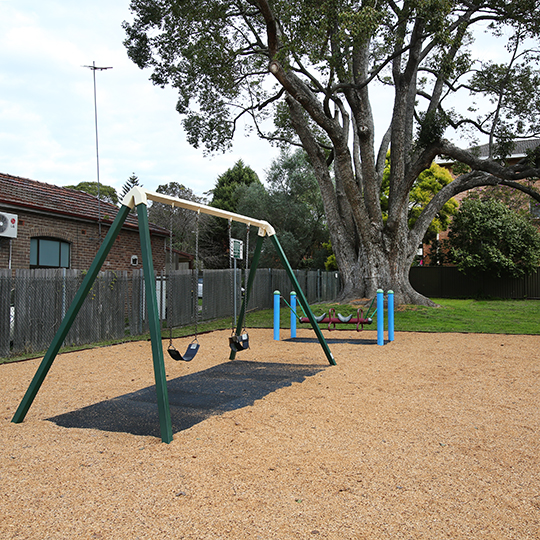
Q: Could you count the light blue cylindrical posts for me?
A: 4